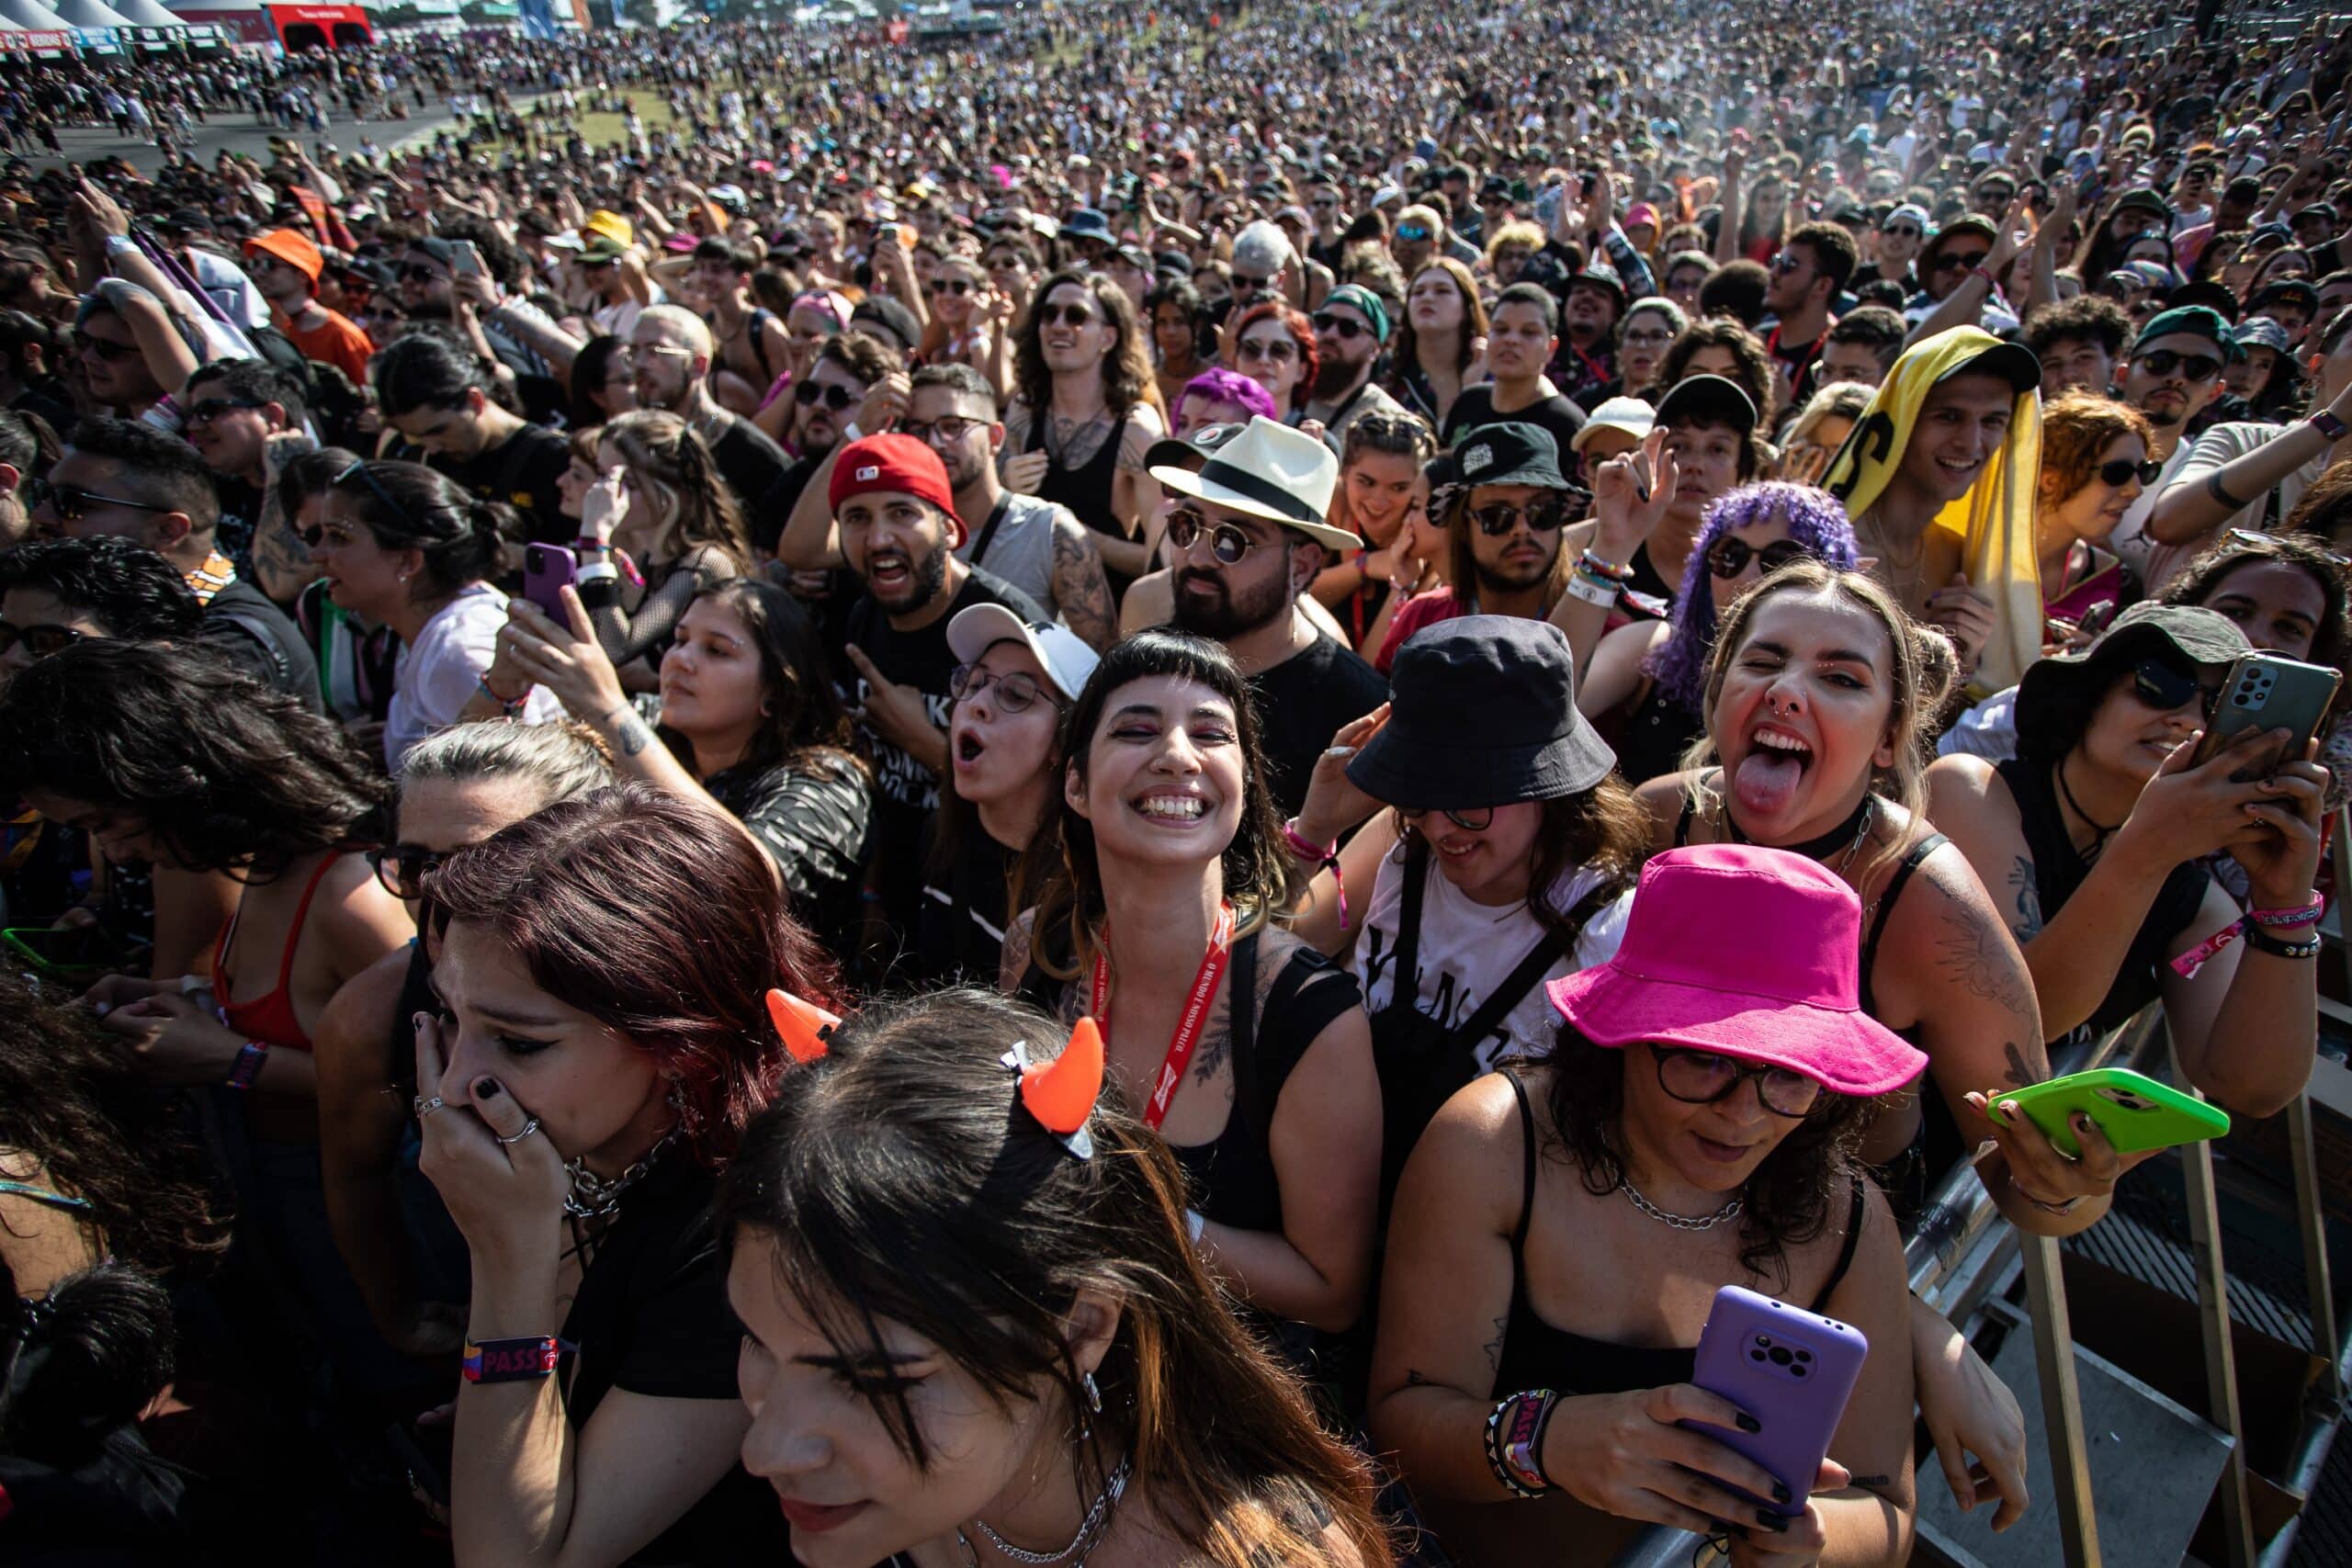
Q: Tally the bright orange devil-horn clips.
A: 2